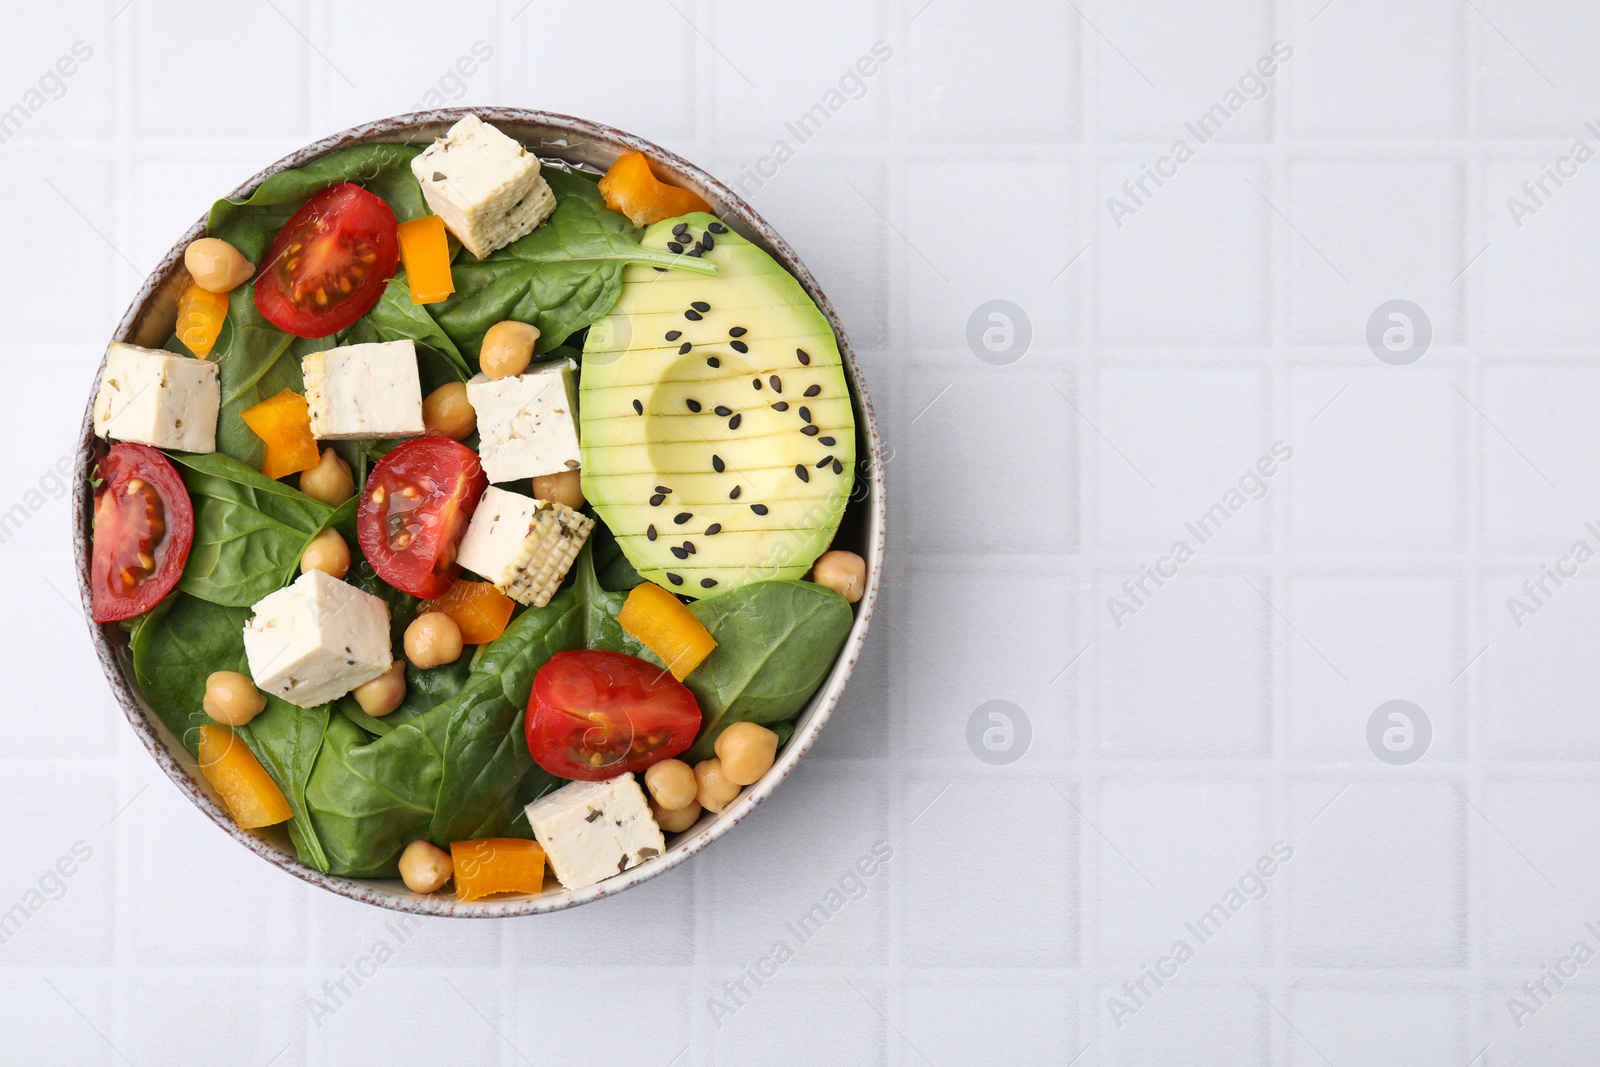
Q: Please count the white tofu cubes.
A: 7